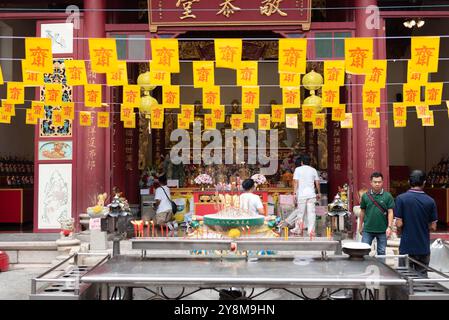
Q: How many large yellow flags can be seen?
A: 7